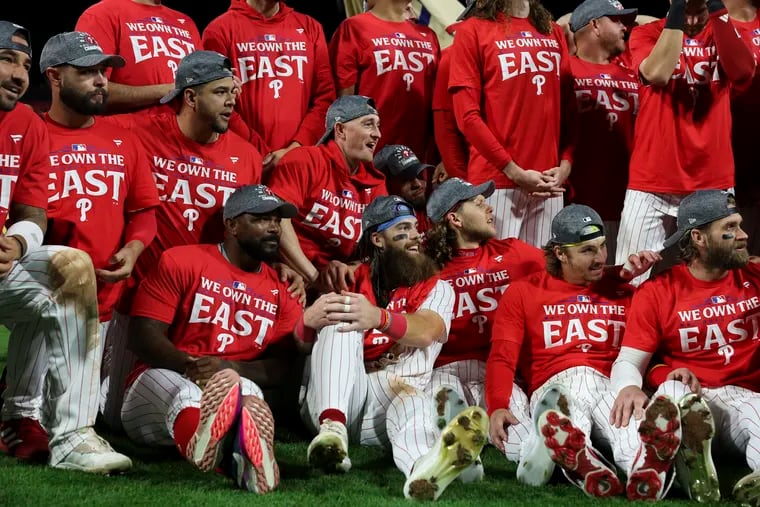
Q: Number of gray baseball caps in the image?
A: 11